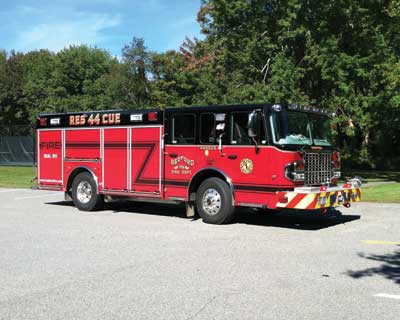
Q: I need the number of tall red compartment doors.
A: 3